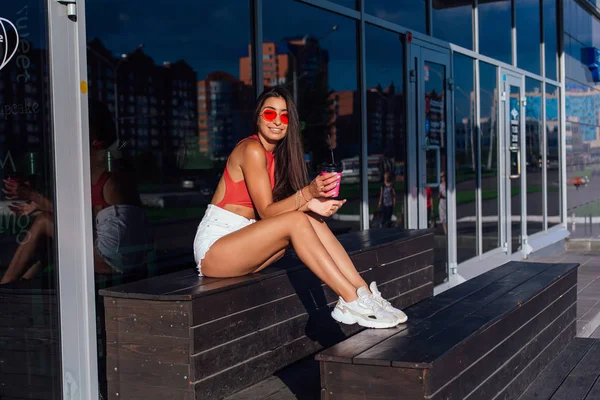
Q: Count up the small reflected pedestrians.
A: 3